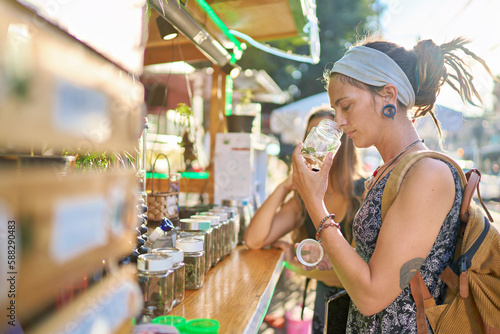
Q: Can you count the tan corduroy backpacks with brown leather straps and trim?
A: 1